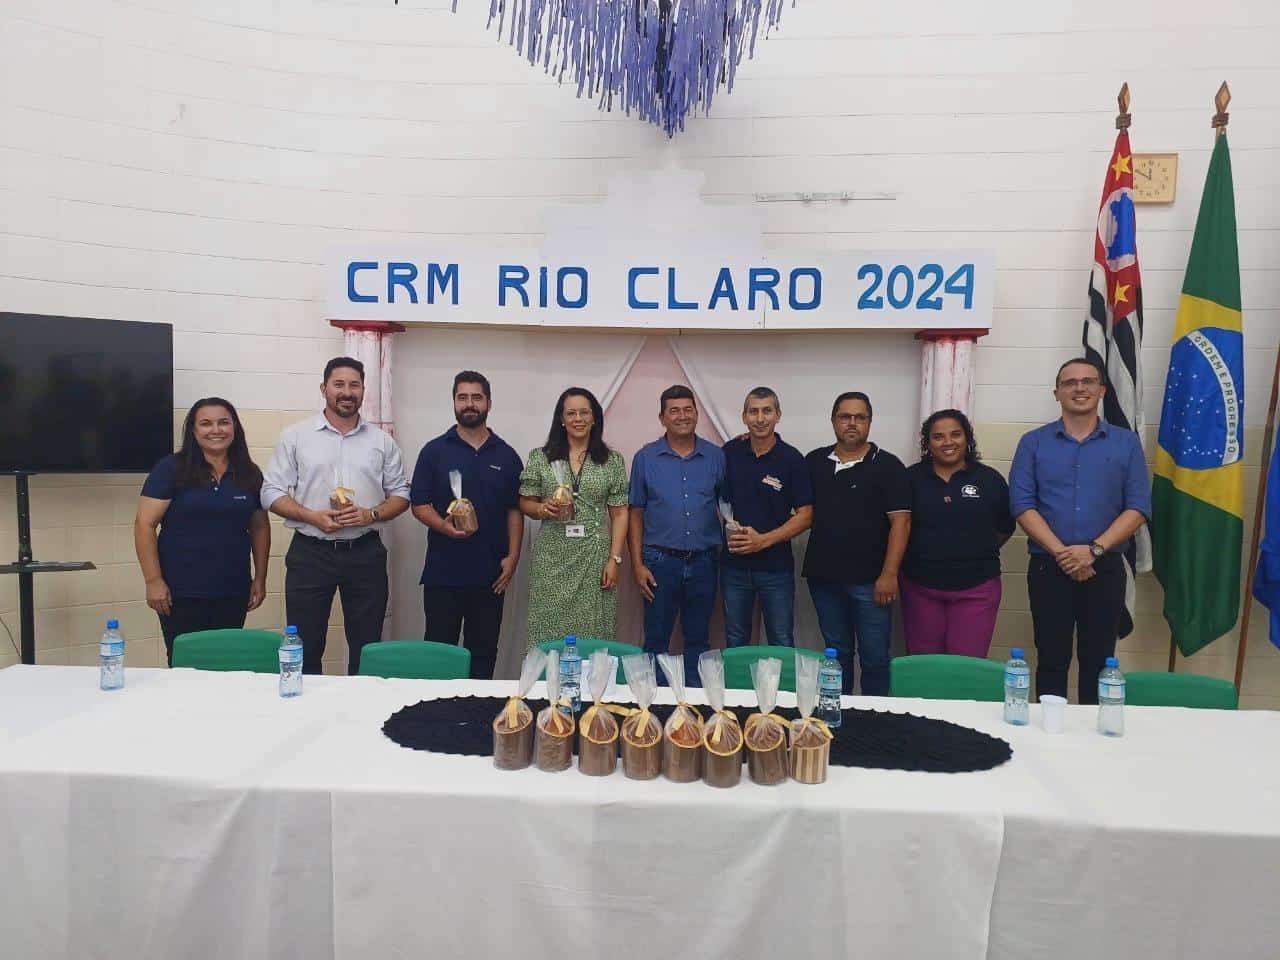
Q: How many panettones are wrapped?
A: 12